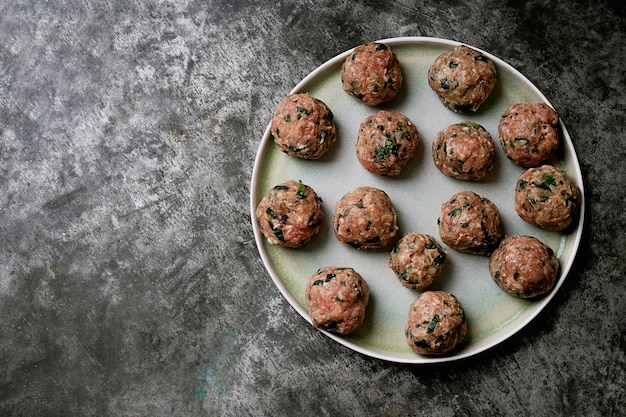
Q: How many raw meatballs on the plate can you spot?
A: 14